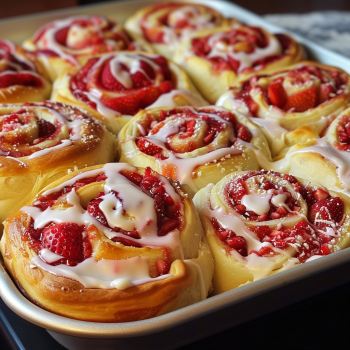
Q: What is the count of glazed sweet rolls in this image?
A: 11